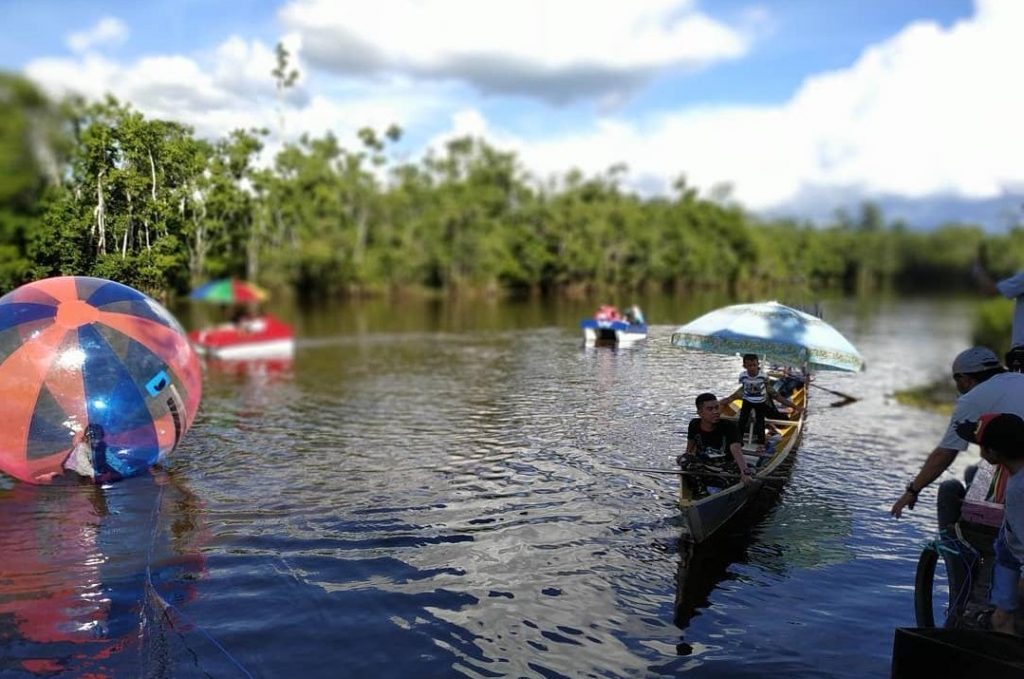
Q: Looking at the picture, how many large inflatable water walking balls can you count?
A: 1